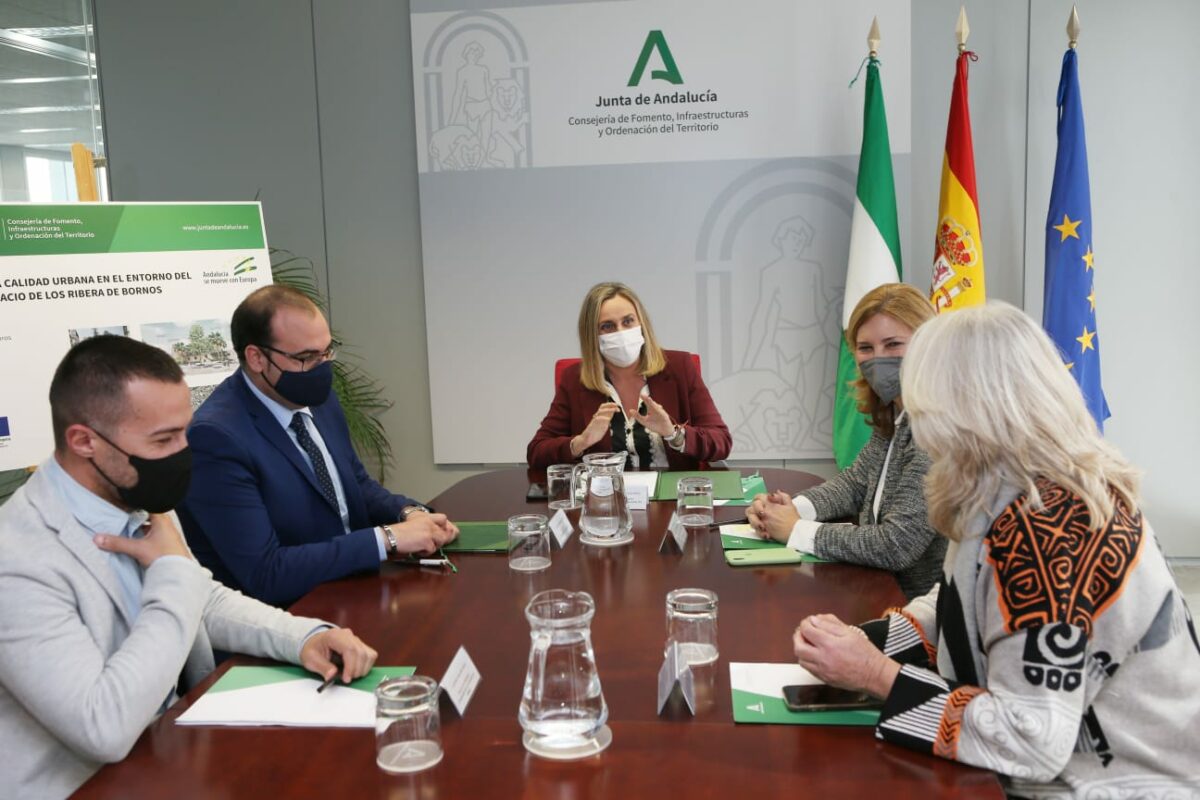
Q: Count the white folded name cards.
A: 5